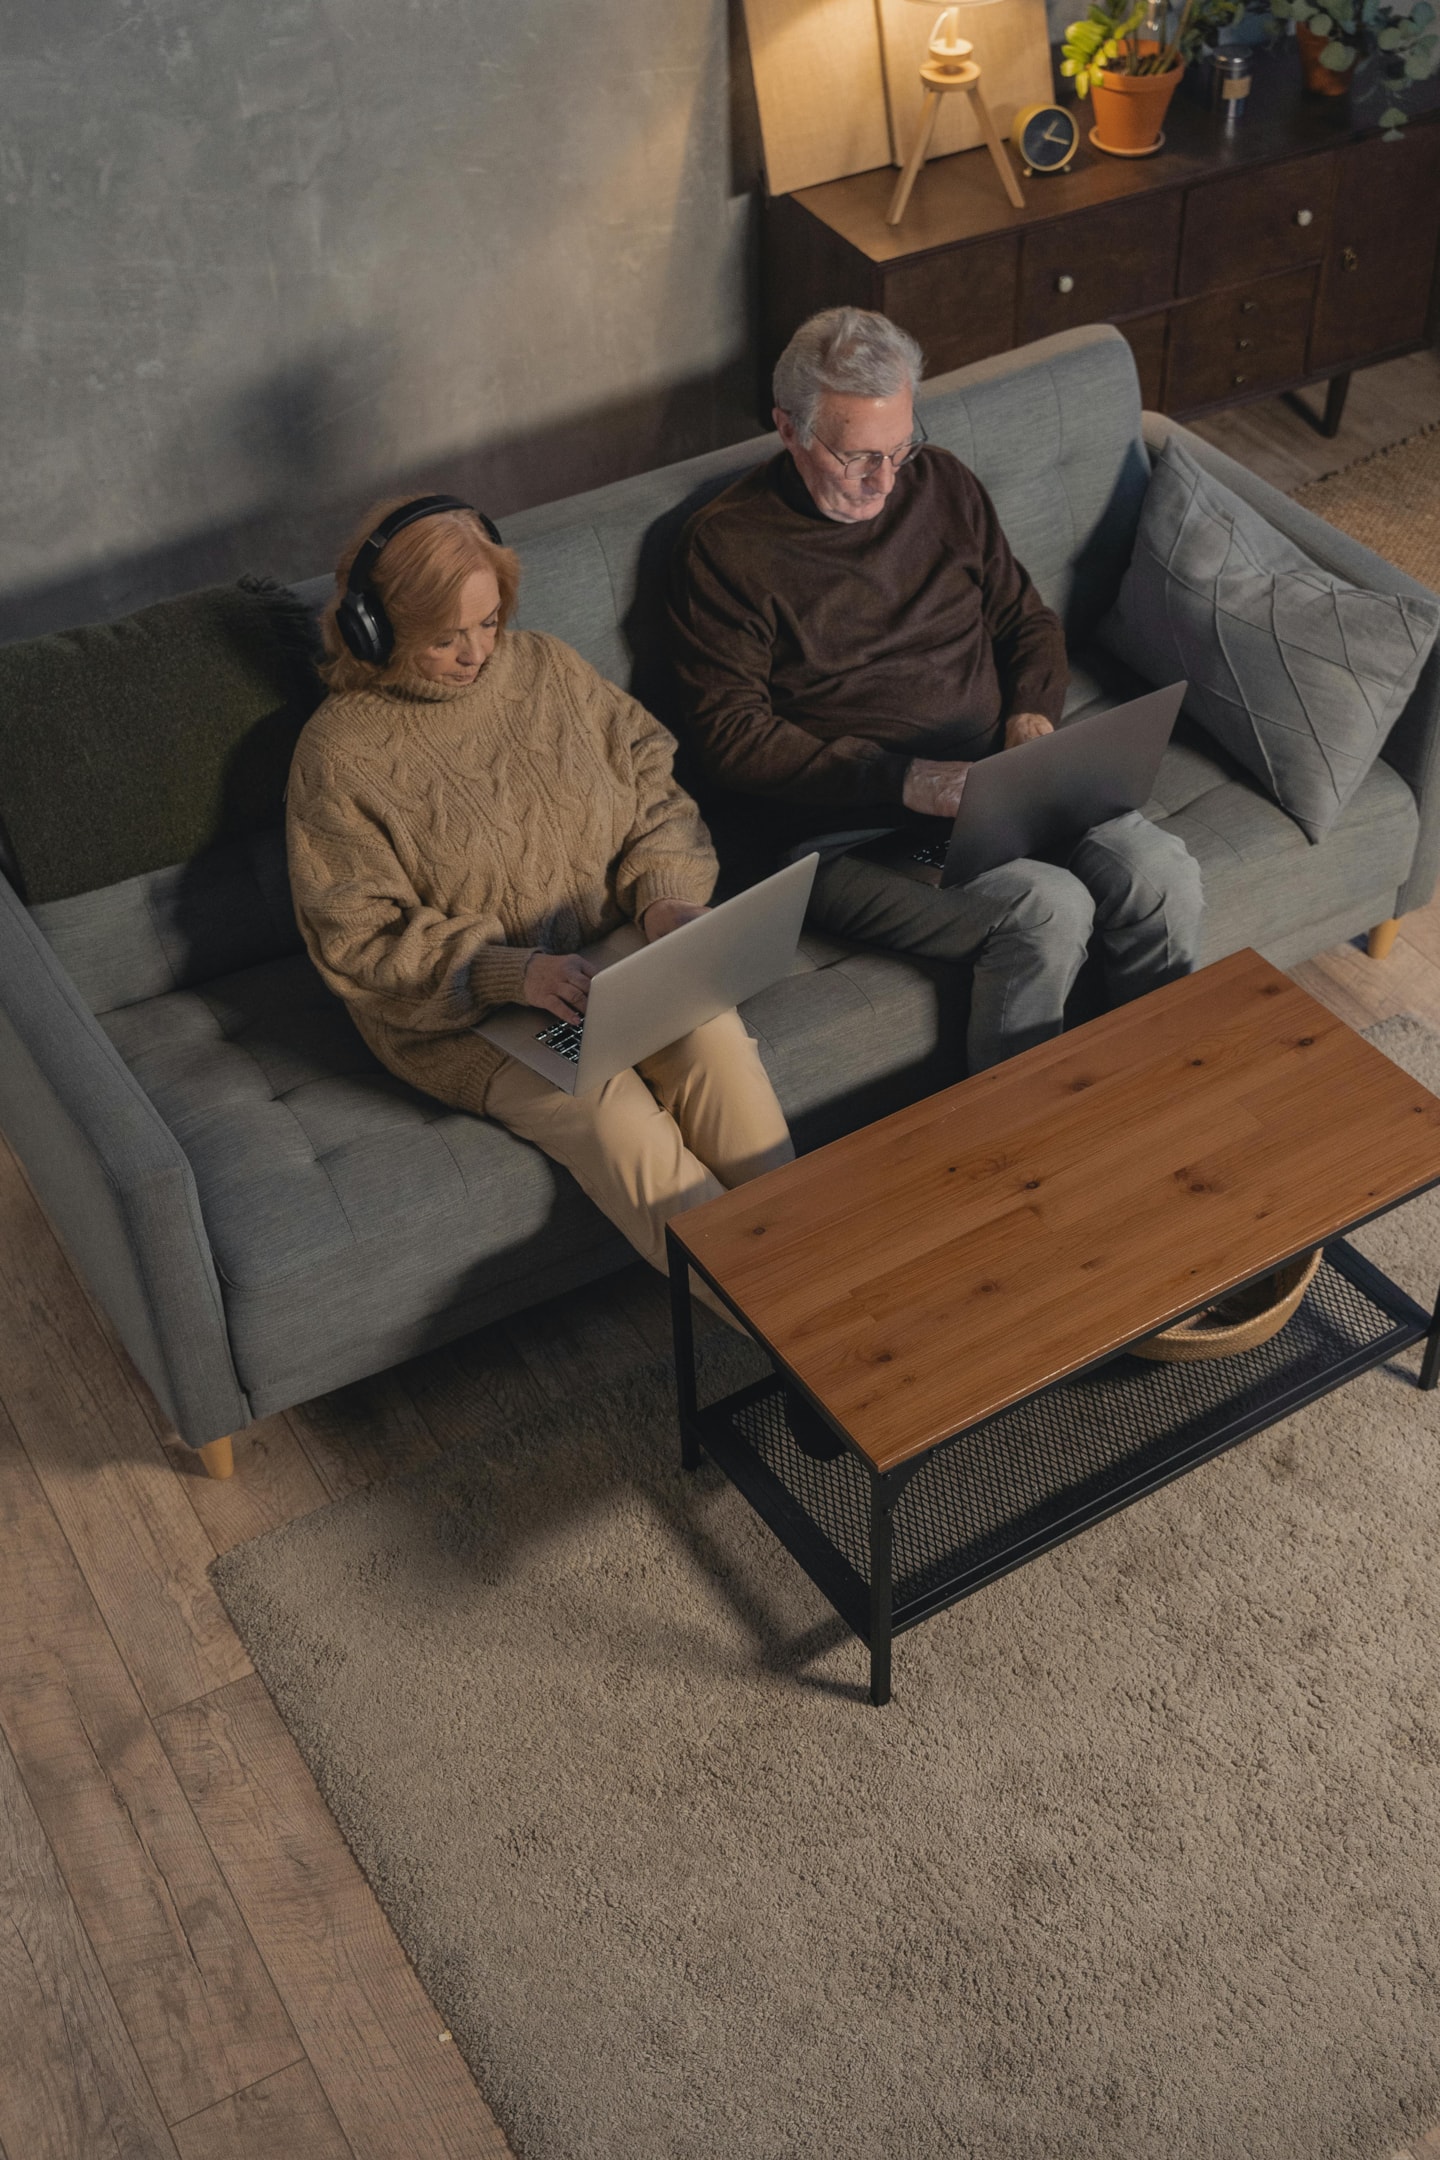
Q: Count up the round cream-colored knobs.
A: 2